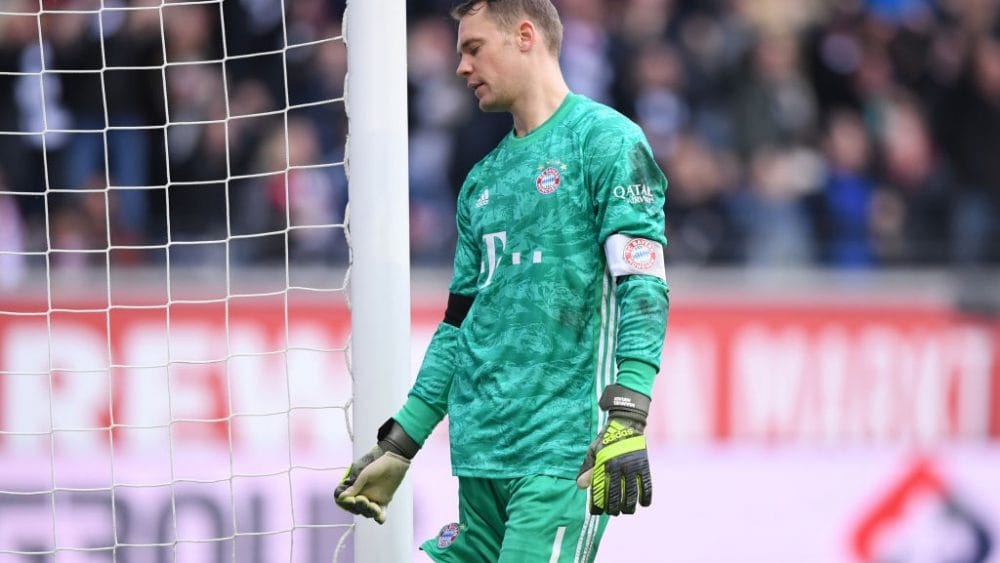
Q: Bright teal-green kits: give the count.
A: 1